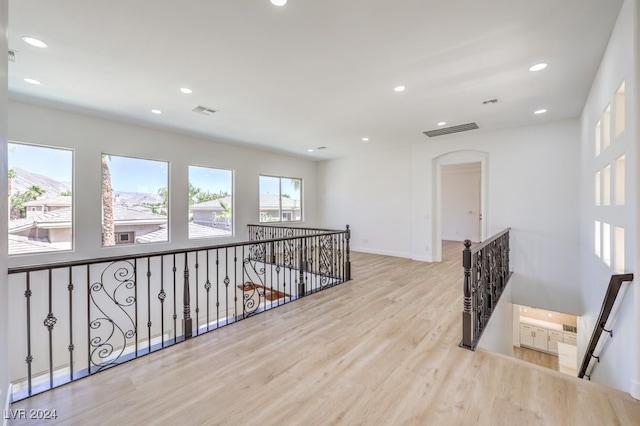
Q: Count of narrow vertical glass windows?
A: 9